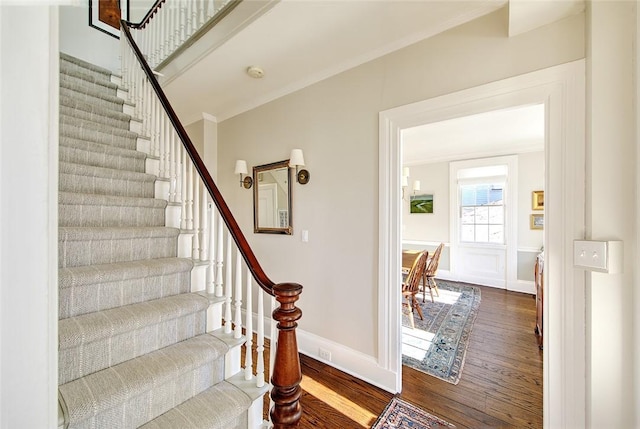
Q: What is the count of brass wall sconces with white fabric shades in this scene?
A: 2